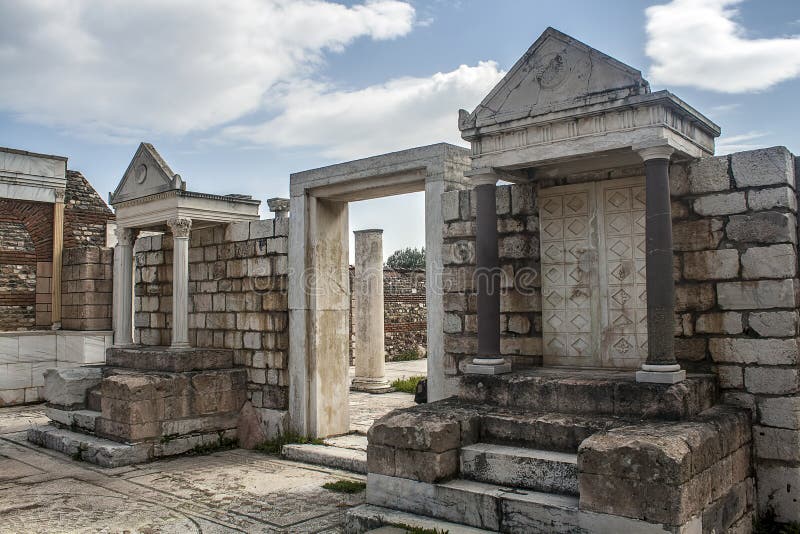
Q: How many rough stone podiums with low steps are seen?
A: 2